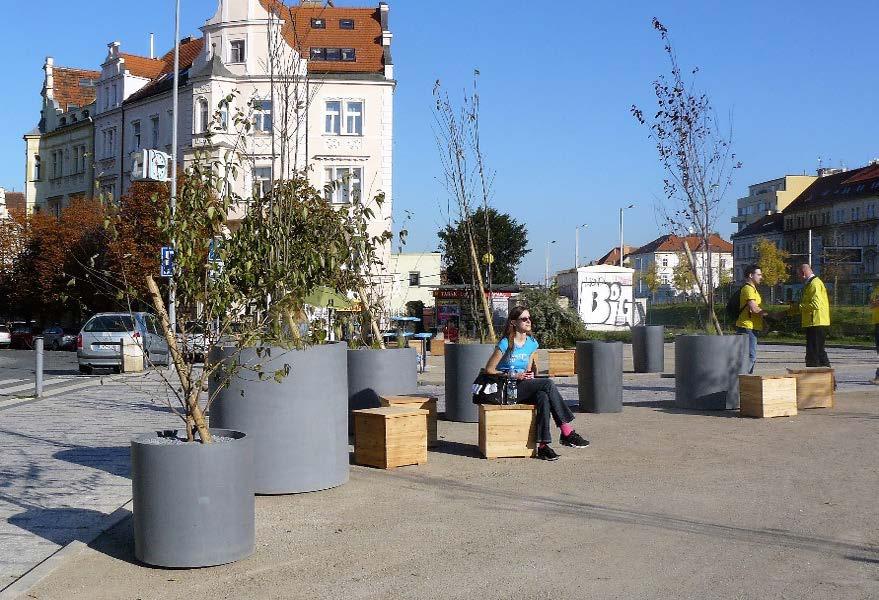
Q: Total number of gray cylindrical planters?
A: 7